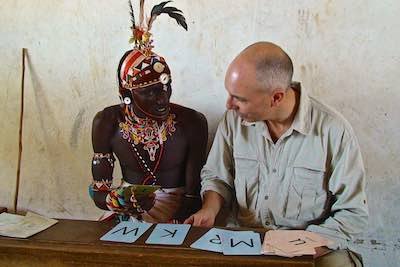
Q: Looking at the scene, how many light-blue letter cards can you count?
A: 4